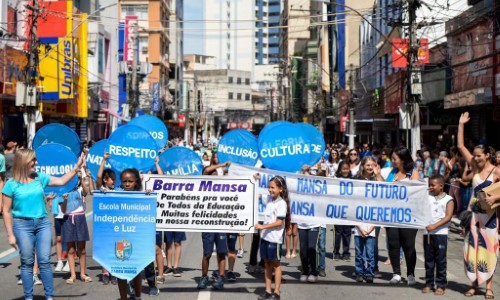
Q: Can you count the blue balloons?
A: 9